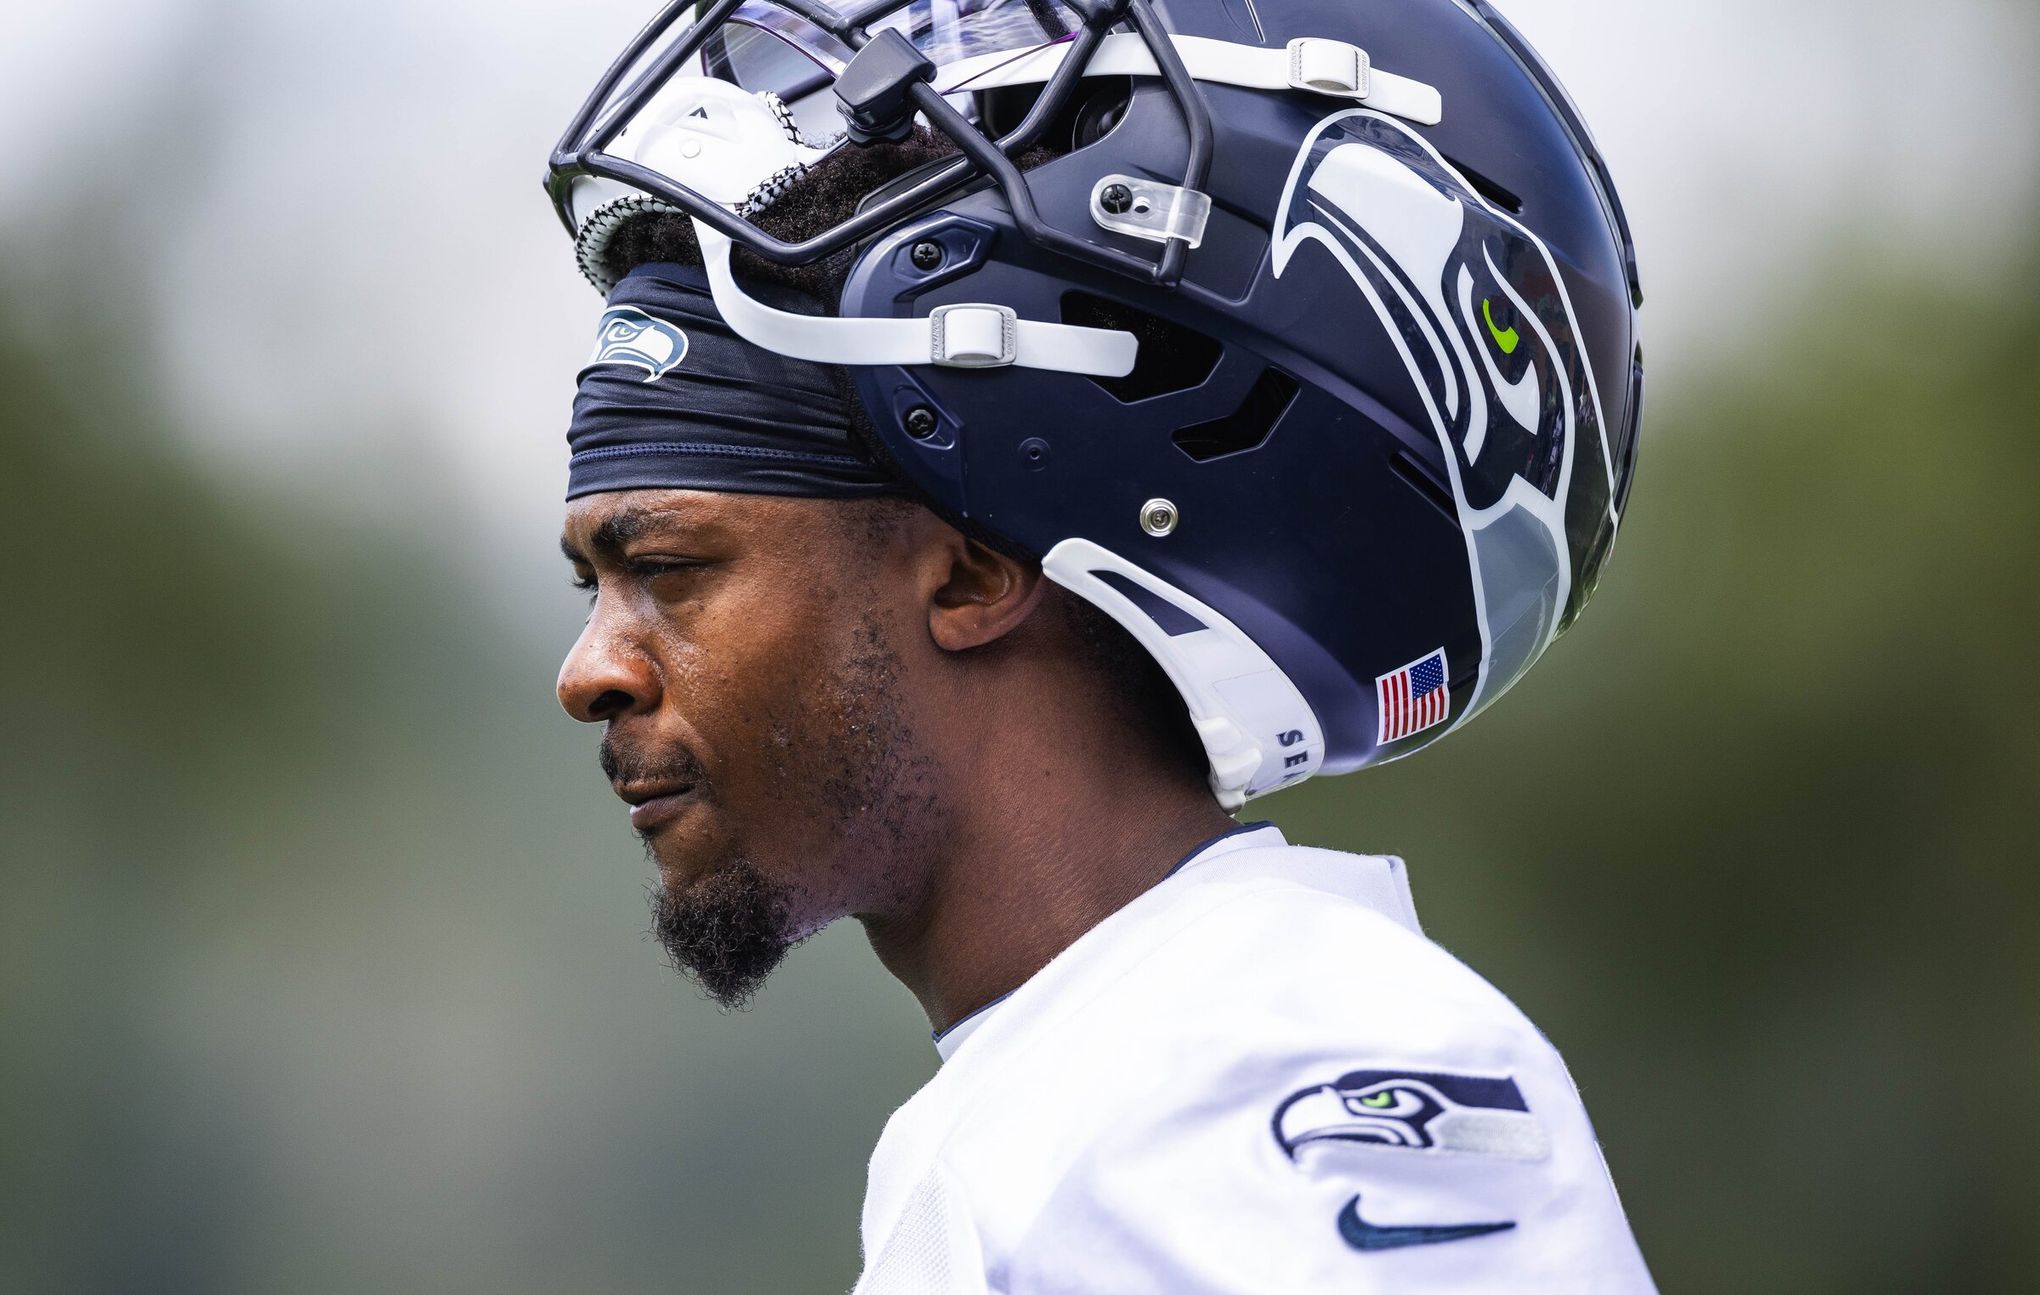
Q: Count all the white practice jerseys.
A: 1